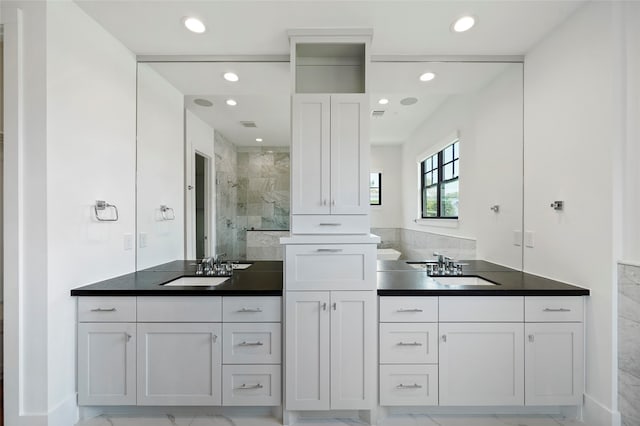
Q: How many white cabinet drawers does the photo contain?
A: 10